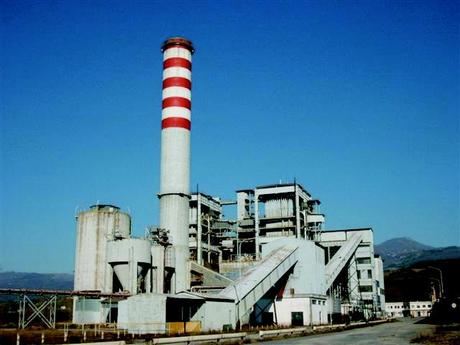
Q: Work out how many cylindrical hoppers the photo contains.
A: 2